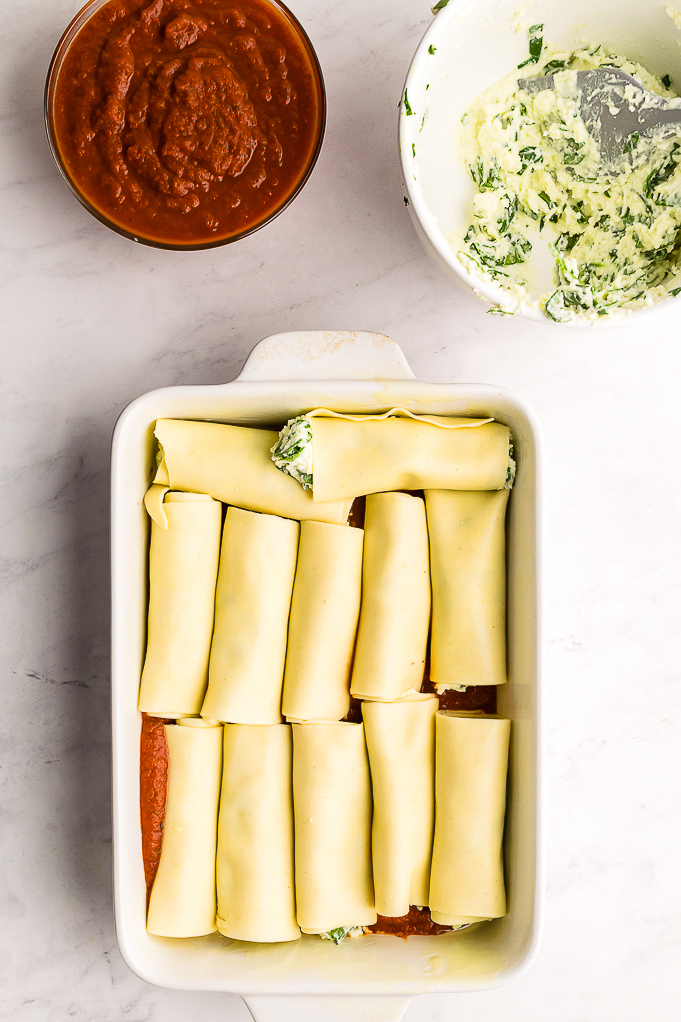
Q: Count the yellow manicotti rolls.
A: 12